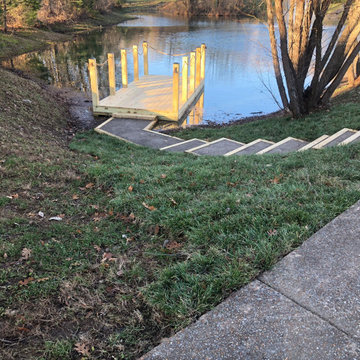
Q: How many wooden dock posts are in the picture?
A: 10